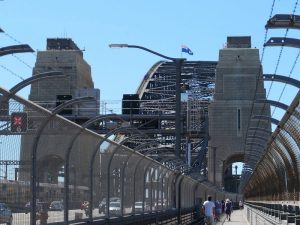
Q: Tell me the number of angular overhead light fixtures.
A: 1